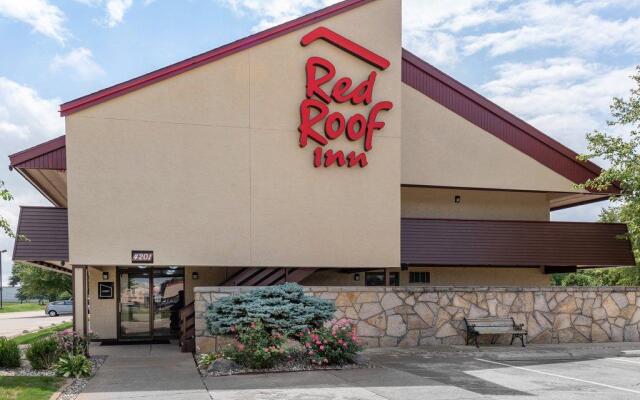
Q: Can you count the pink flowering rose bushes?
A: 2